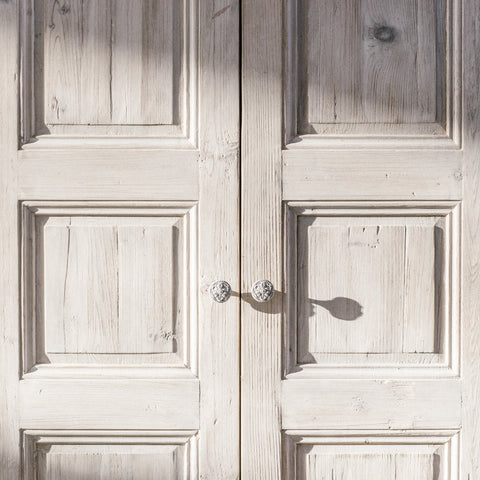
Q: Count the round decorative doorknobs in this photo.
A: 2